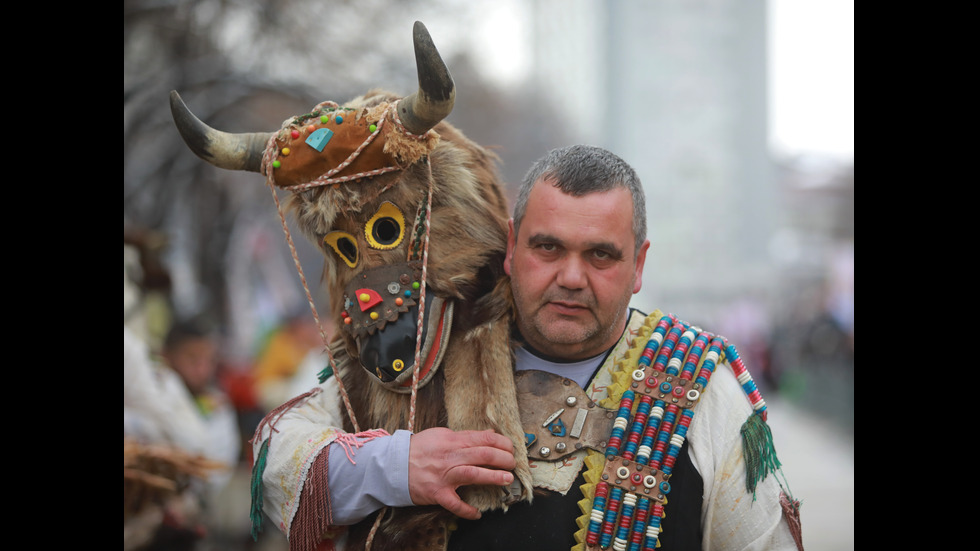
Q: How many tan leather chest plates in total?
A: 1